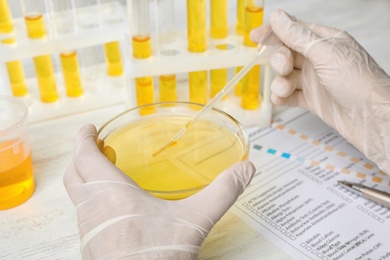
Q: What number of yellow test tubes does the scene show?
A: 10